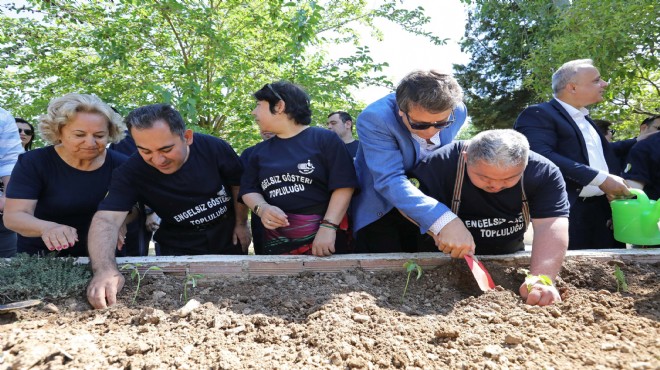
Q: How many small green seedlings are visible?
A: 5